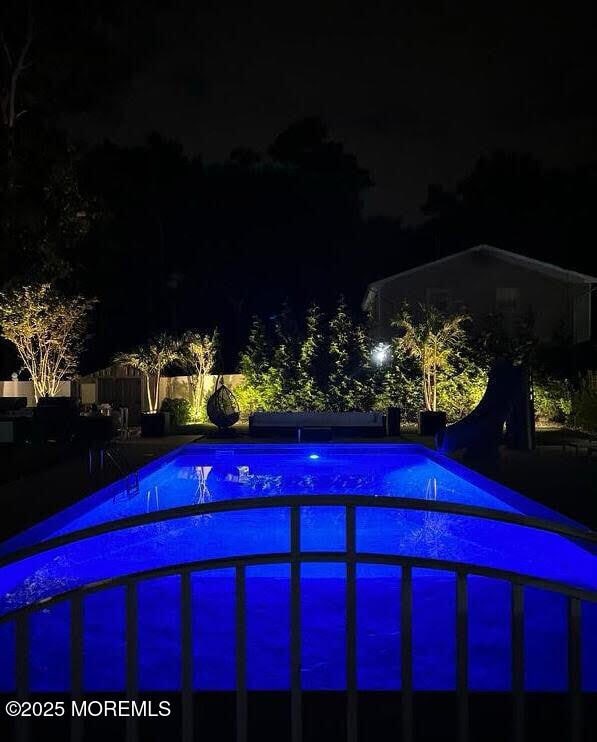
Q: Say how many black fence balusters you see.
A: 11